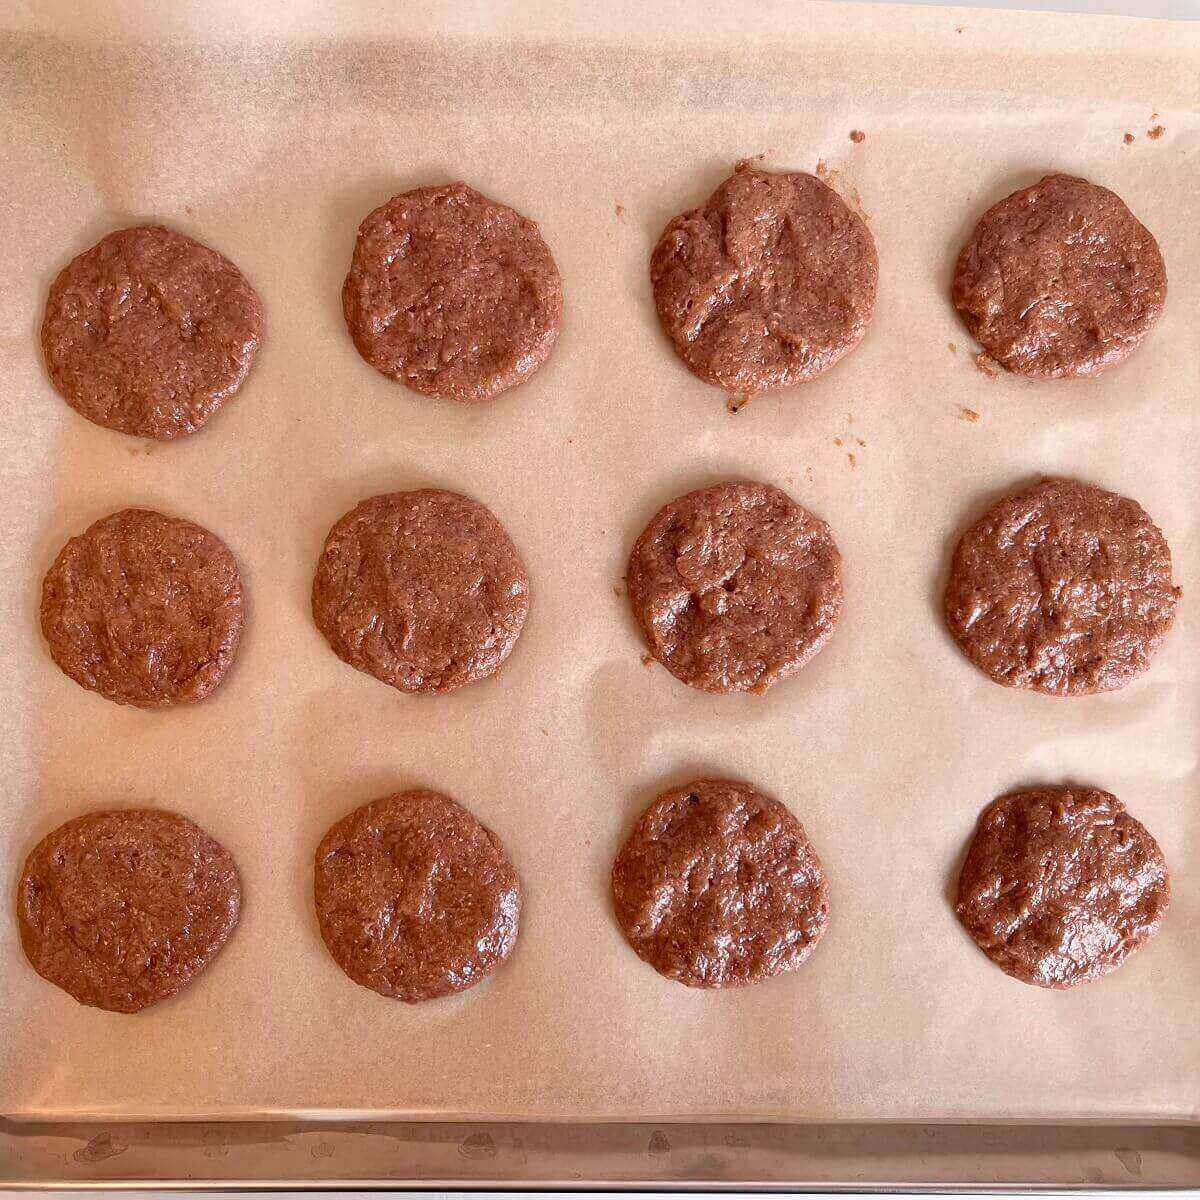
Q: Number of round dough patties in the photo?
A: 12